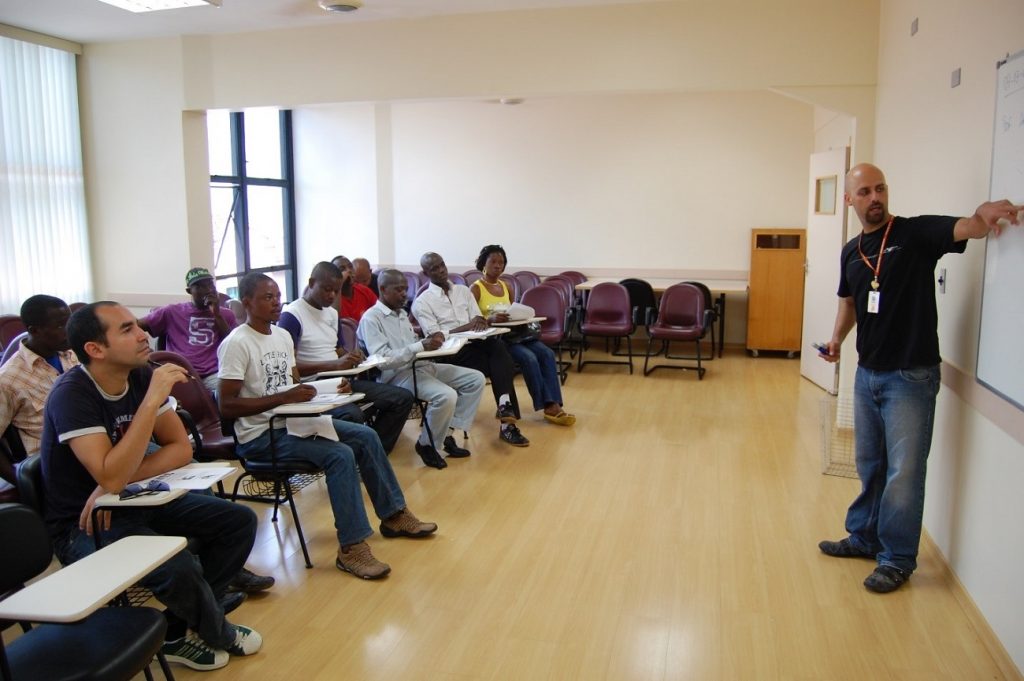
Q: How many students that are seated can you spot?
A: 10